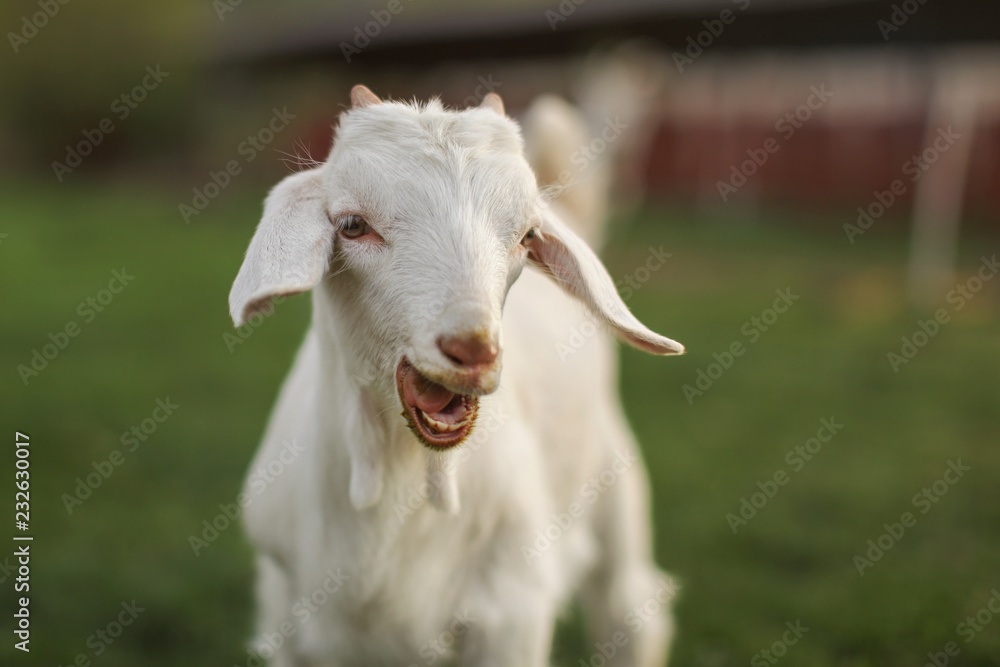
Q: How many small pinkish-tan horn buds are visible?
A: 2